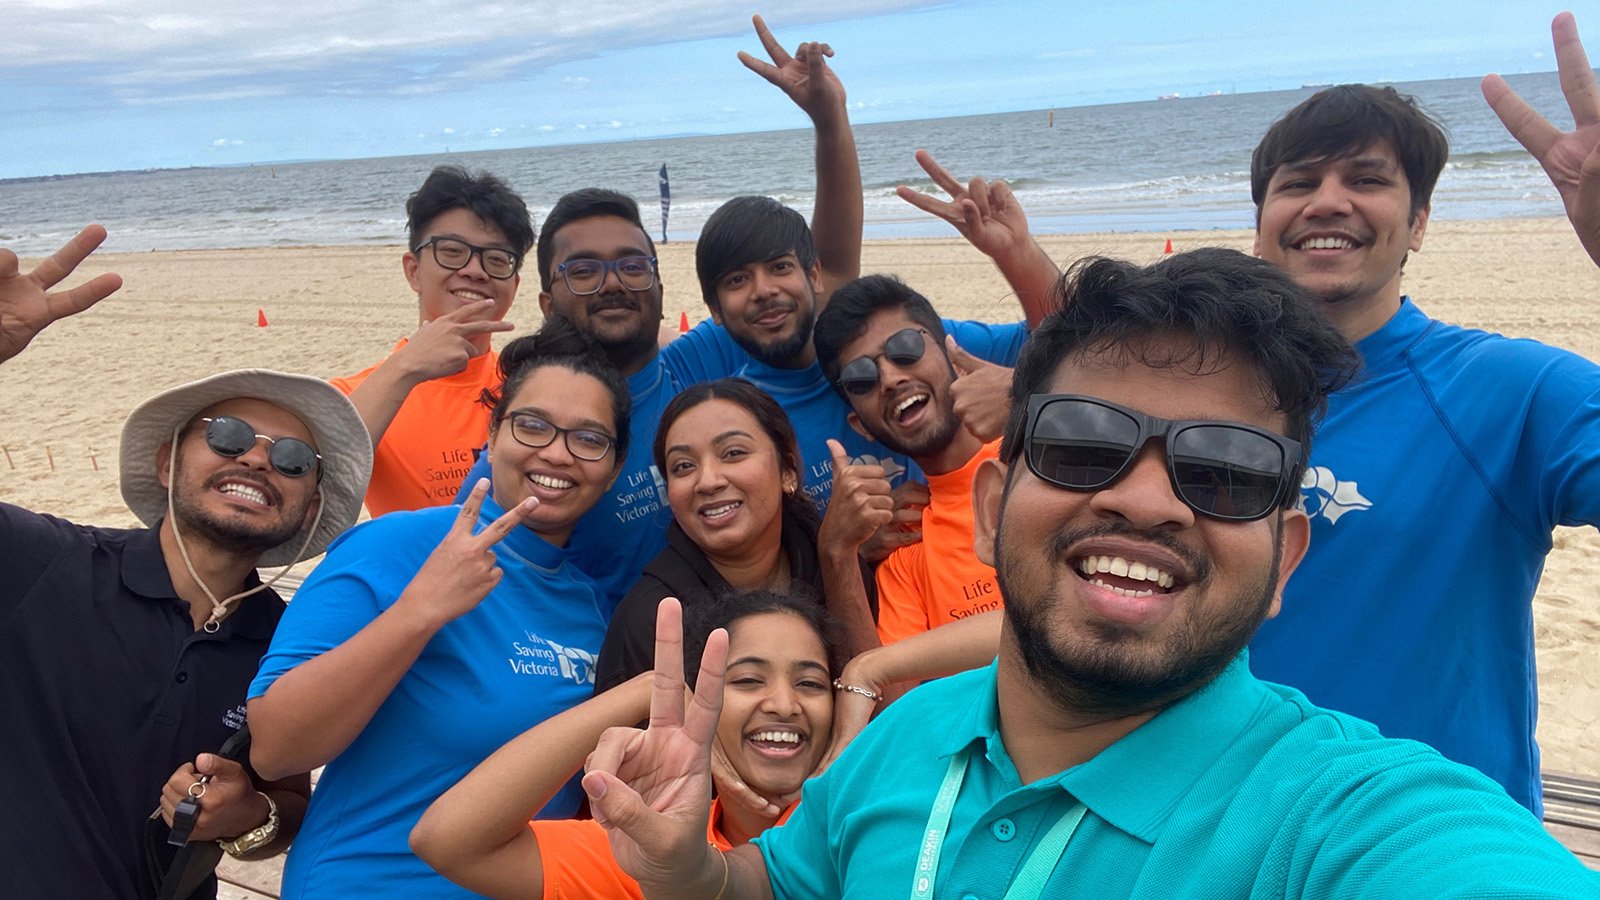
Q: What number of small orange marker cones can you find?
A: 3